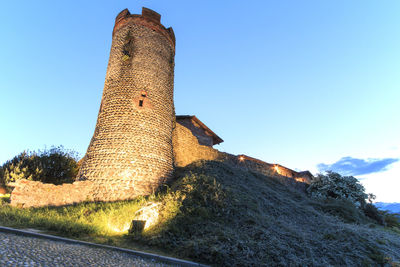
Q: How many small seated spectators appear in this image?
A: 0